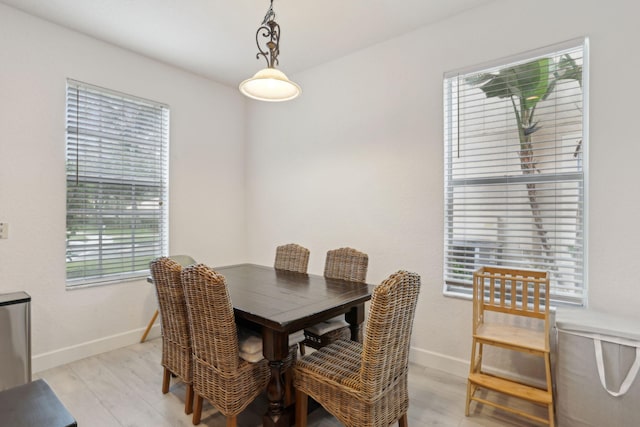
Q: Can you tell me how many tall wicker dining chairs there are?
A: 5